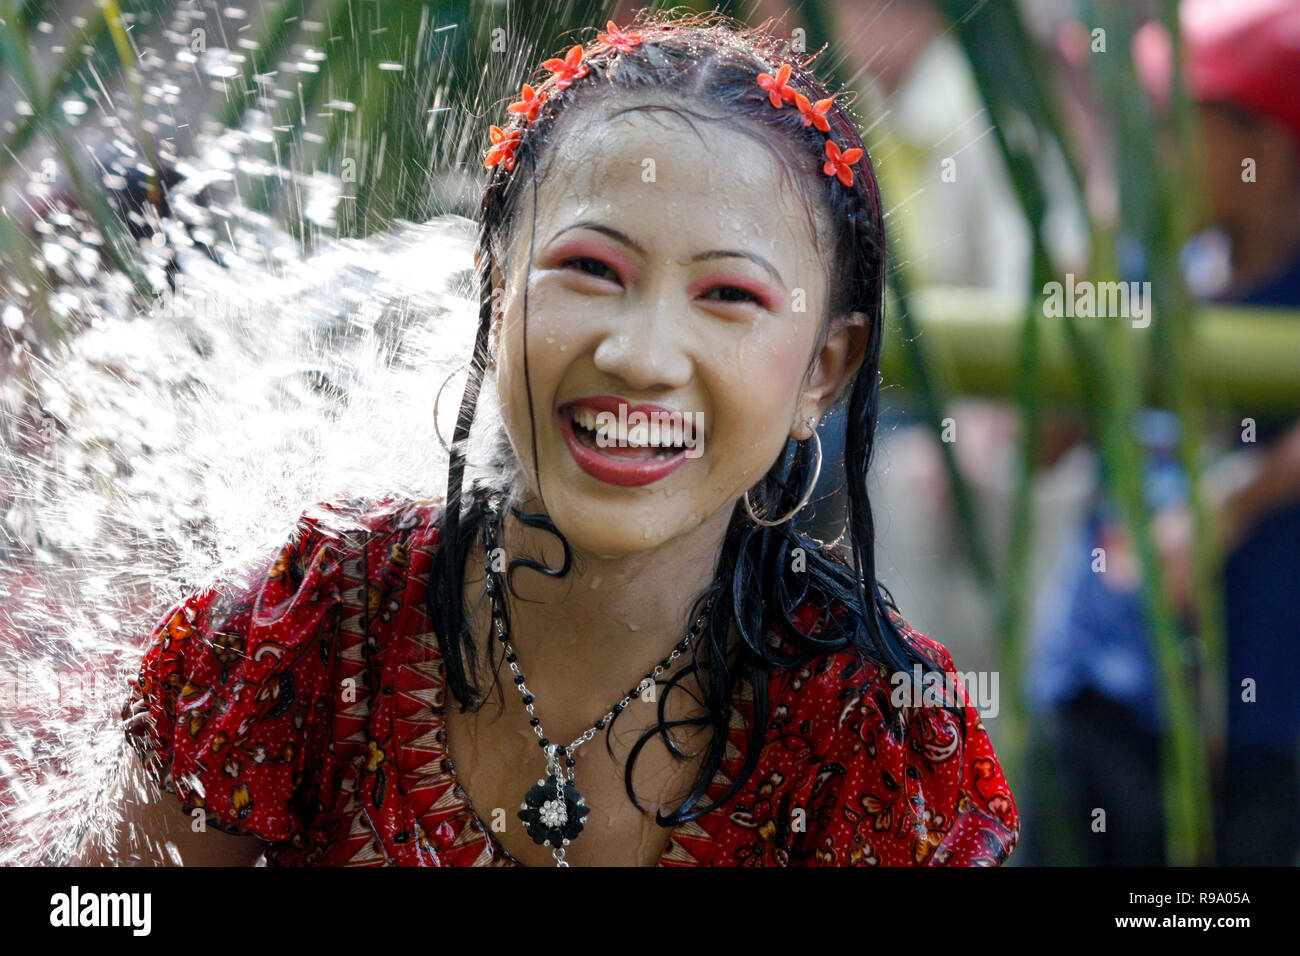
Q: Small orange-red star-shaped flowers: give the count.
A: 7